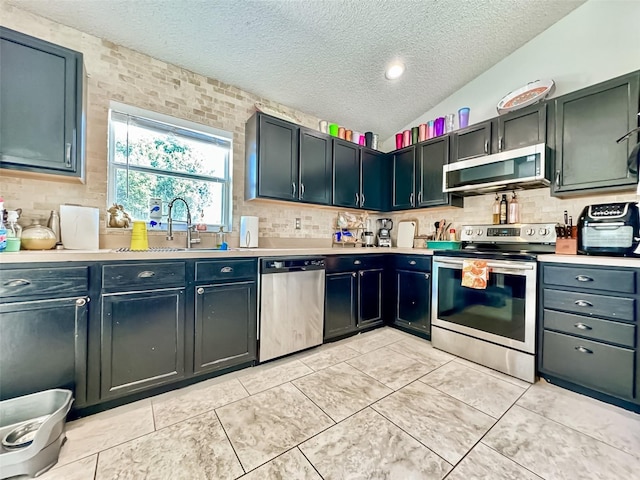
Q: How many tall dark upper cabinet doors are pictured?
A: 8